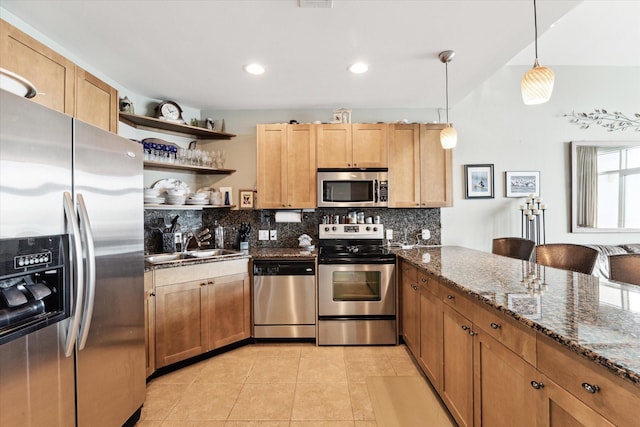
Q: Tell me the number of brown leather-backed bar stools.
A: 3